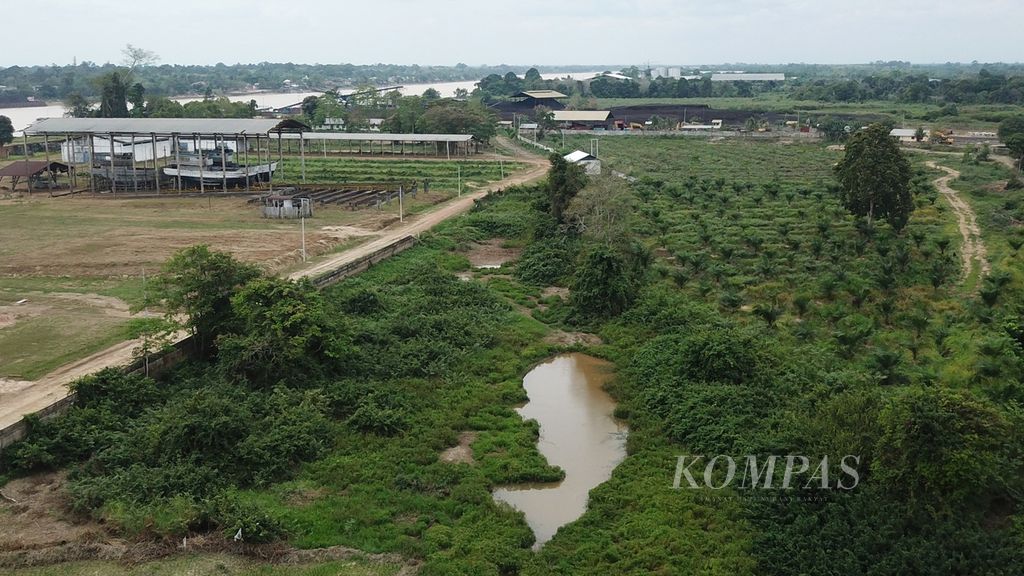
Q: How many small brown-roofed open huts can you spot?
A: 1